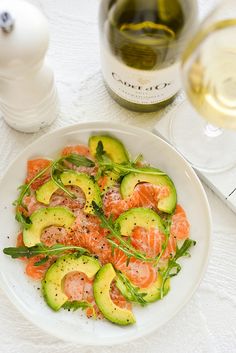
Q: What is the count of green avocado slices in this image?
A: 8